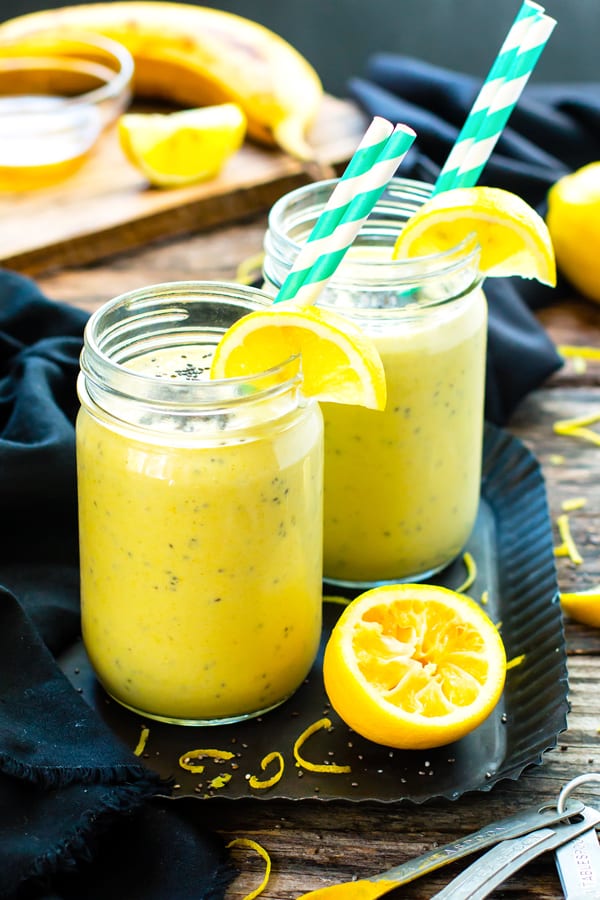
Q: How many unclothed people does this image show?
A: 0